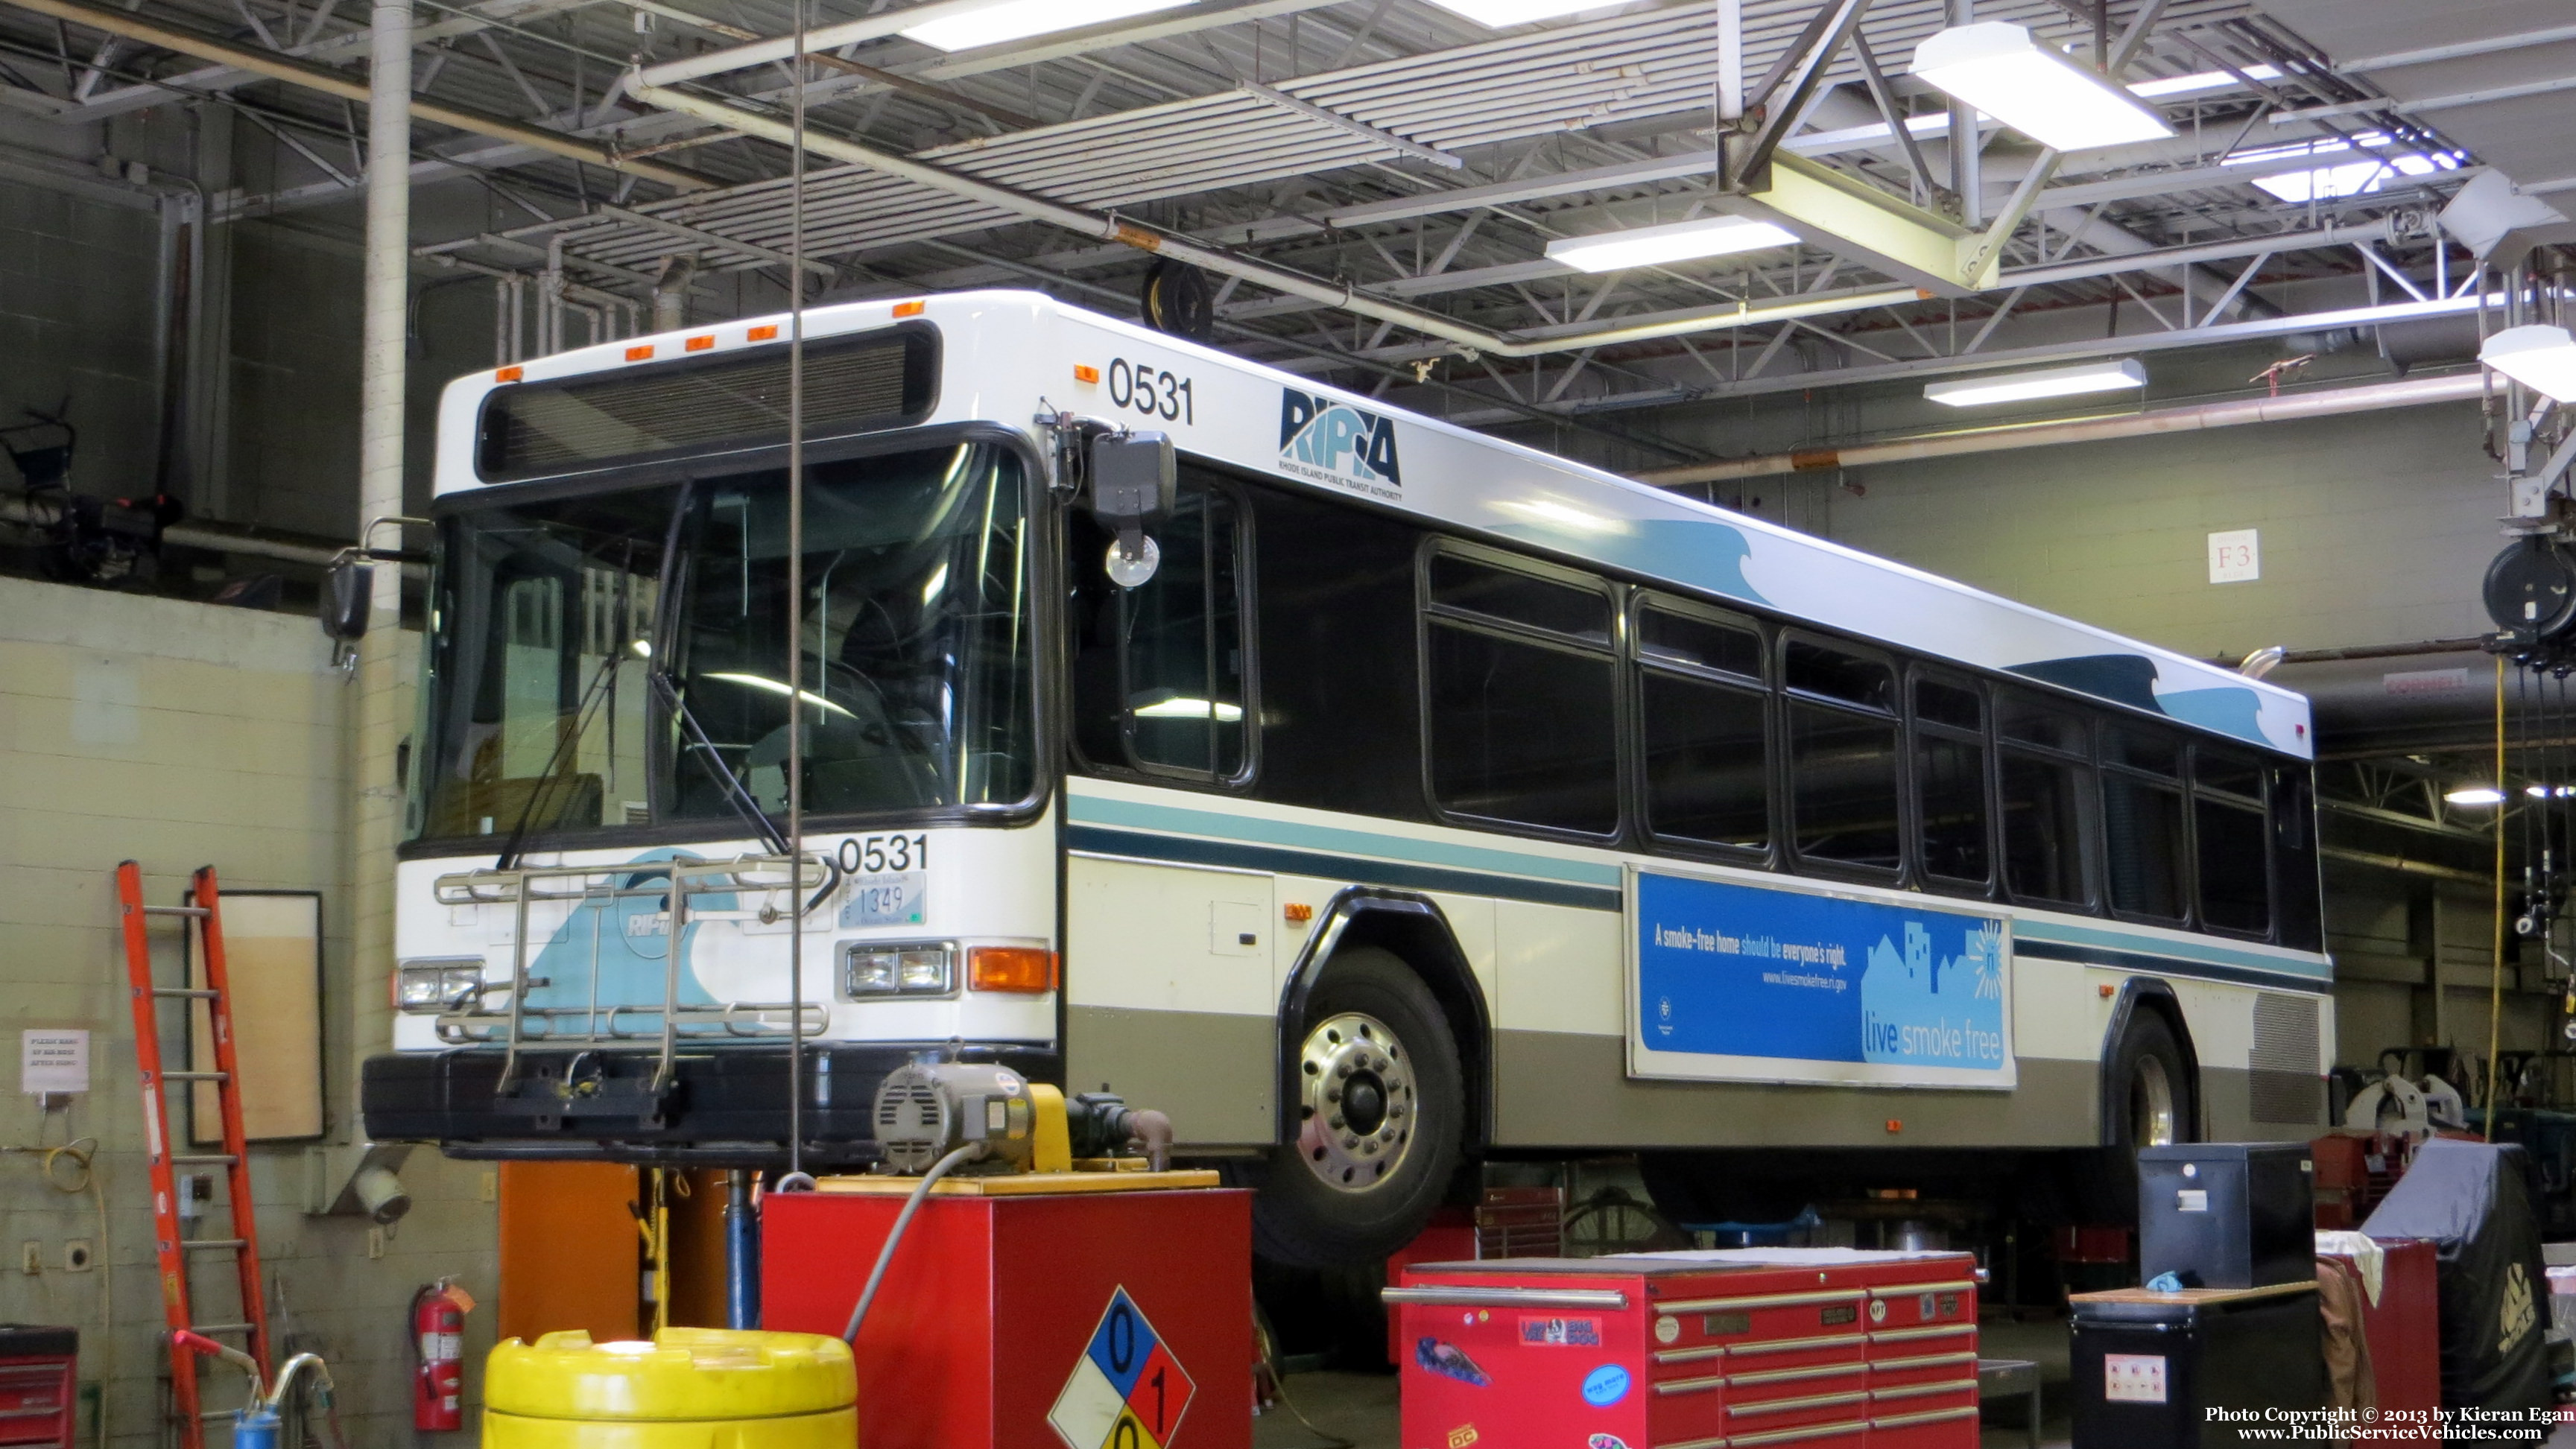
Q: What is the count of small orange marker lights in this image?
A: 9